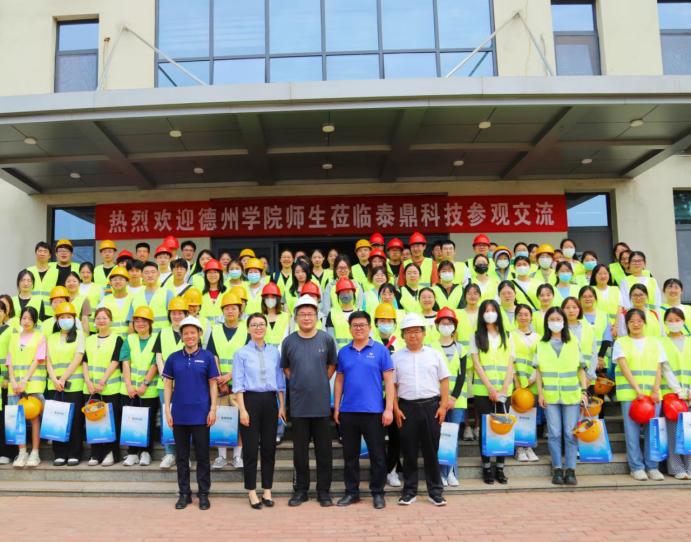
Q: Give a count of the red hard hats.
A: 15